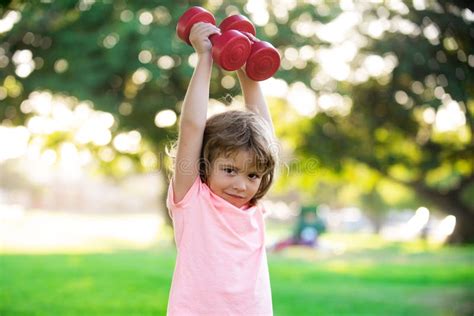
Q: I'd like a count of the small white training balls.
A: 0